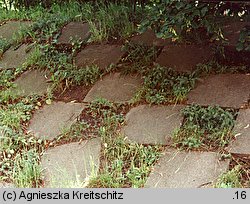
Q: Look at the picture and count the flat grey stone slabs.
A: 15